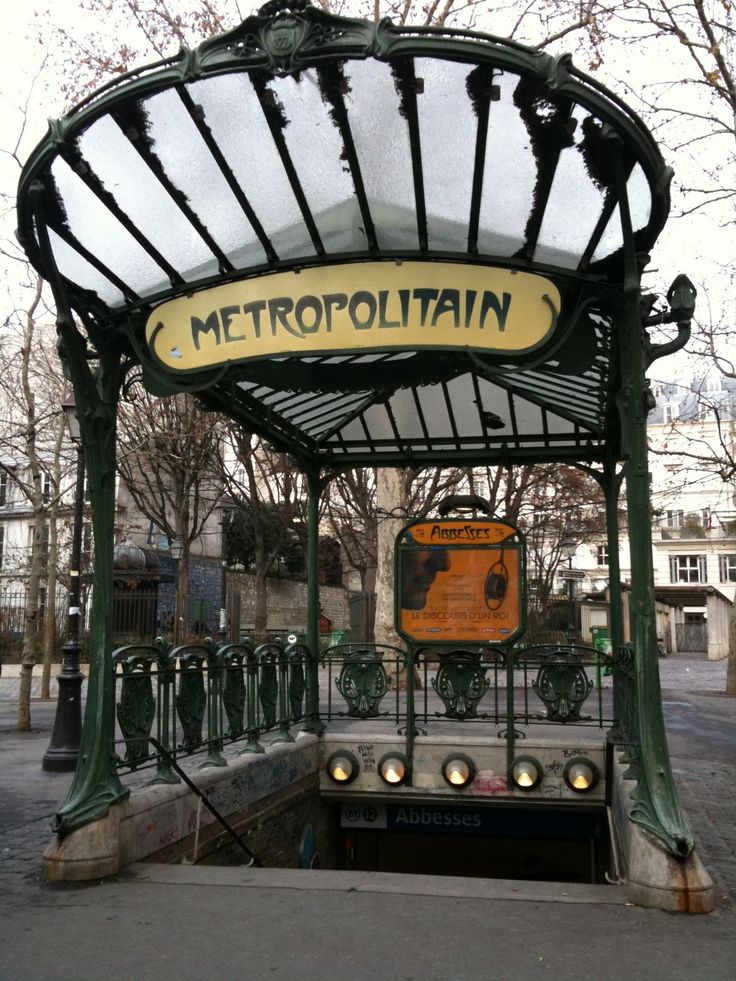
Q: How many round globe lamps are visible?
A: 5